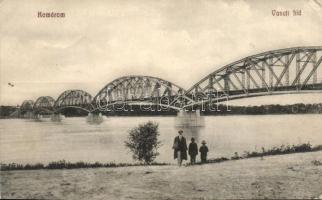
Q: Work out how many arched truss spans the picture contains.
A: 5